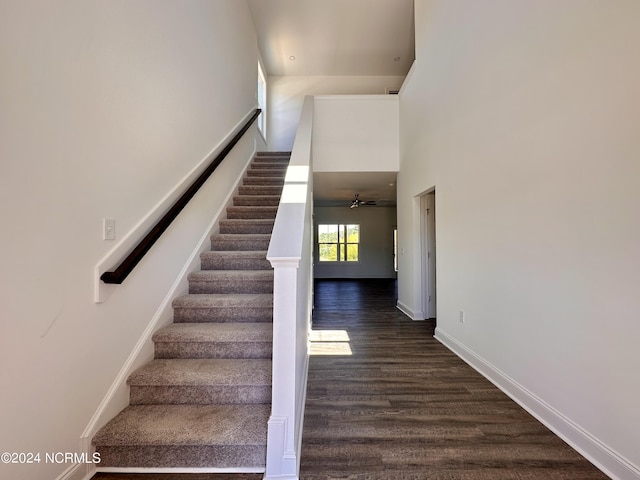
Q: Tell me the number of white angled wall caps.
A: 1